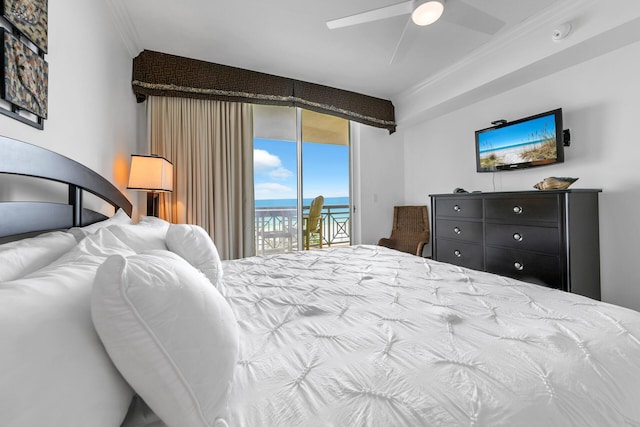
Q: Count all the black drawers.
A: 6